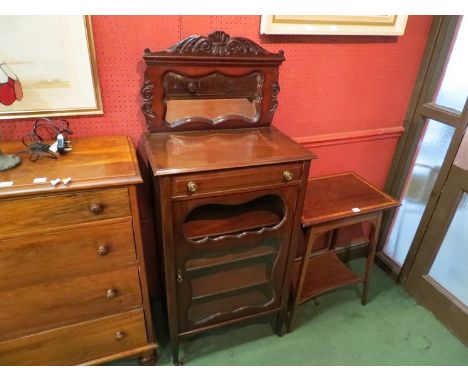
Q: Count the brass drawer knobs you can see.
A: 2